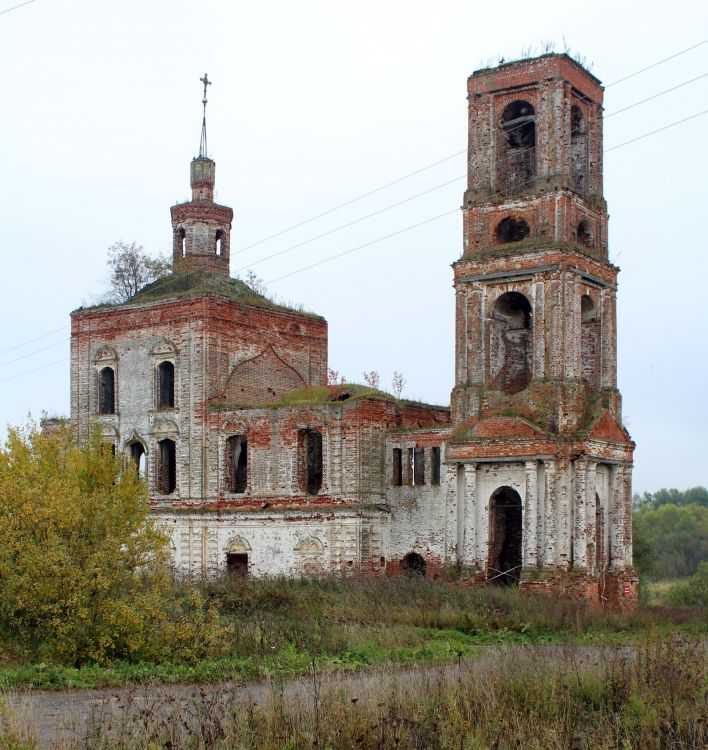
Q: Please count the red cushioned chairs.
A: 0